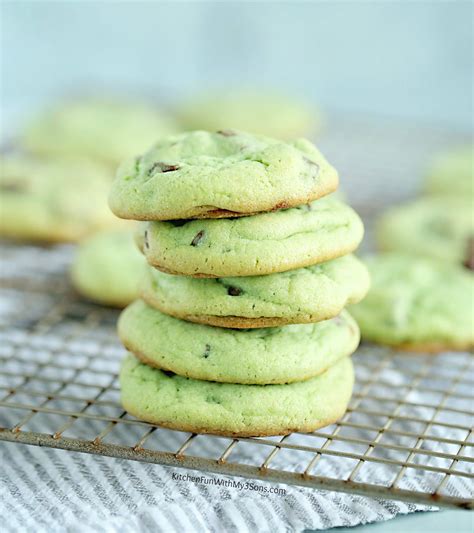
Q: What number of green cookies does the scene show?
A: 12